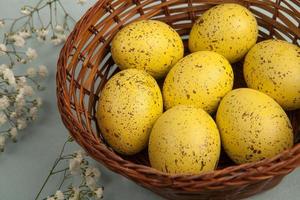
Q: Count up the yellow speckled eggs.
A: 7